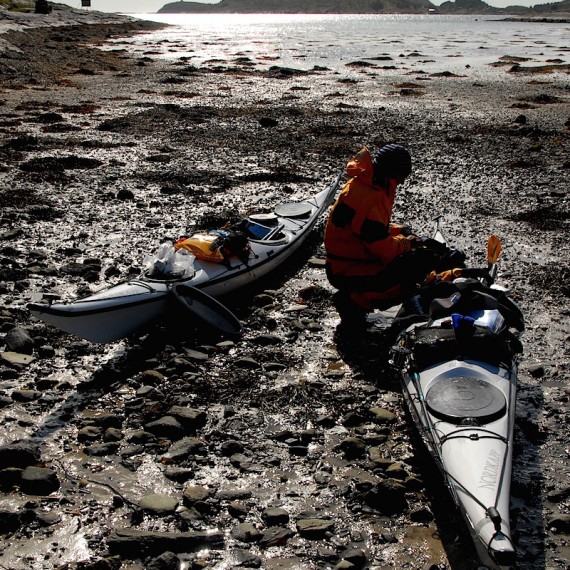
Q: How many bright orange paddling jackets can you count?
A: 1